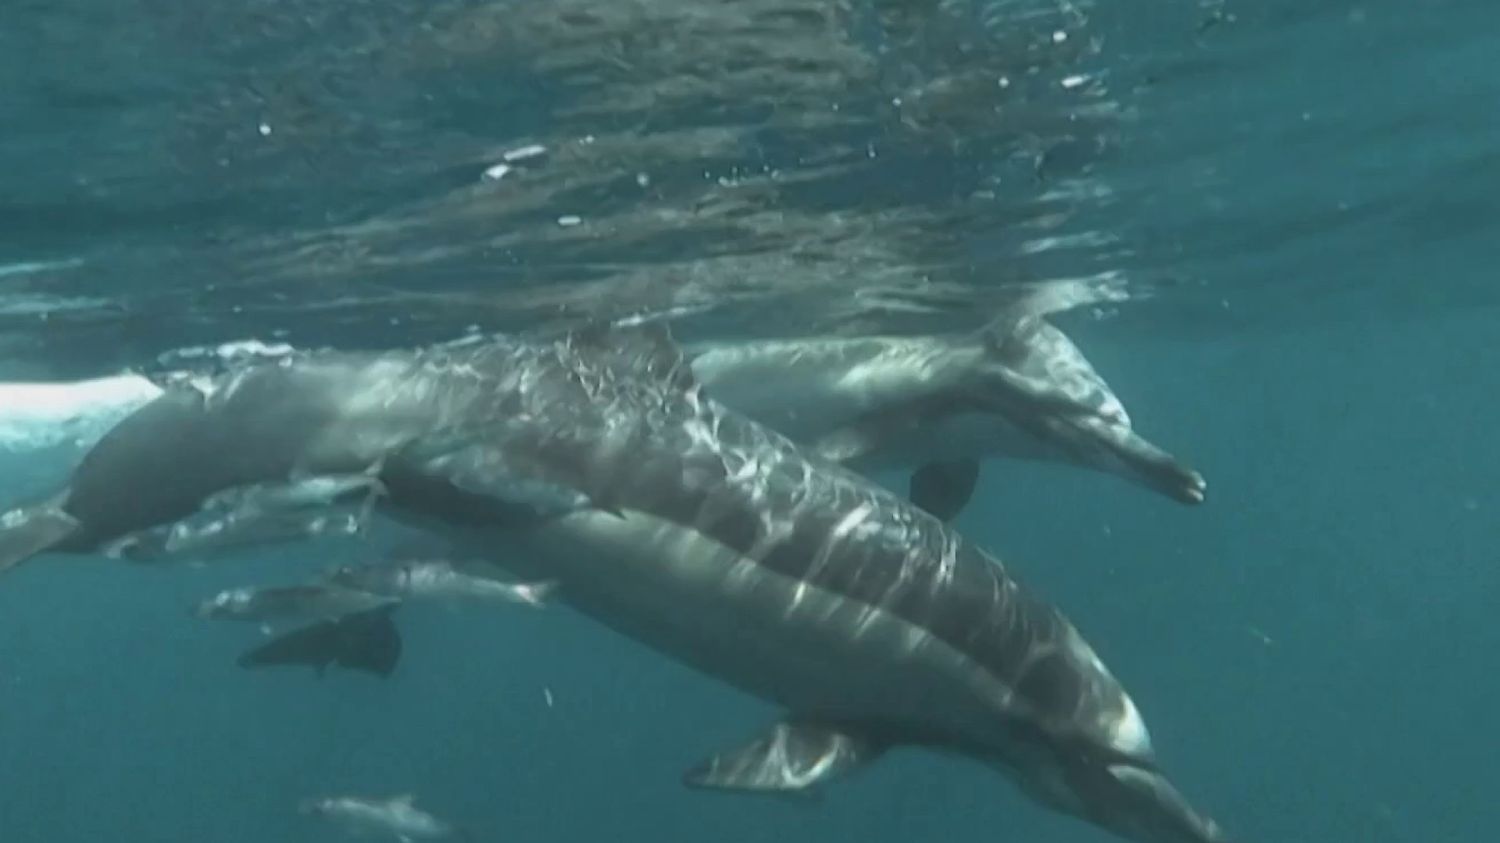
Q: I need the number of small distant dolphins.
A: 1